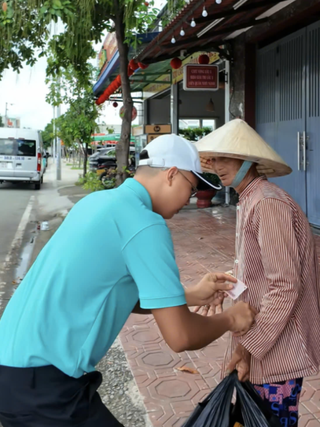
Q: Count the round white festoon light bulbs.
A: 5